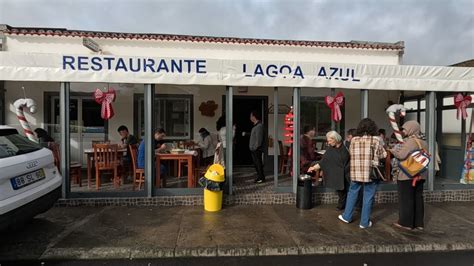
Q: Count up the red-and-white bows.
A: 3